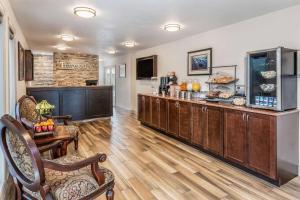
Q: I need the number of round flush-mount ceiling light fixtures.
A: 6